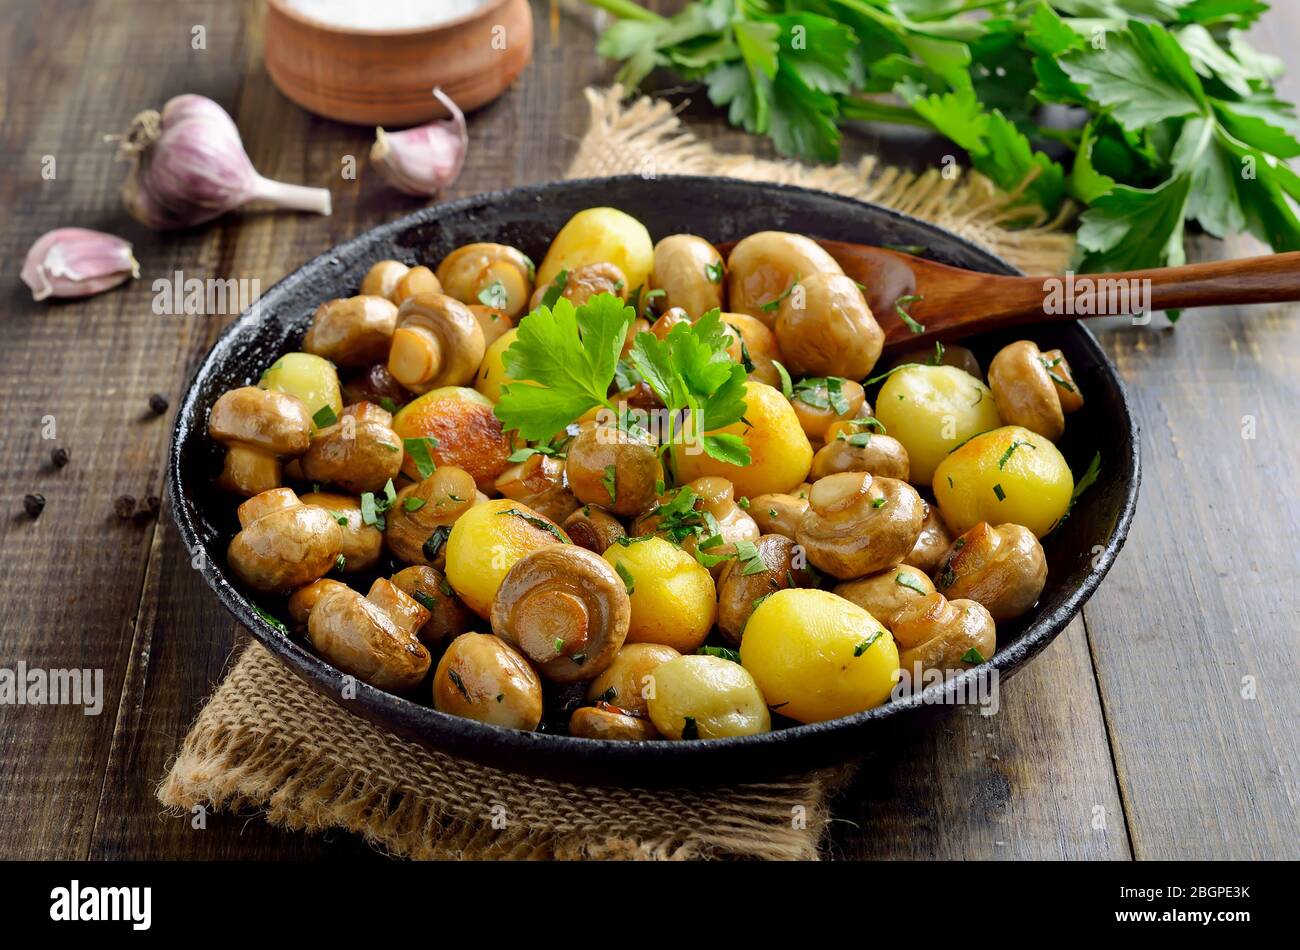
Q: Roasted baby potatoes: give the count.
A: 11